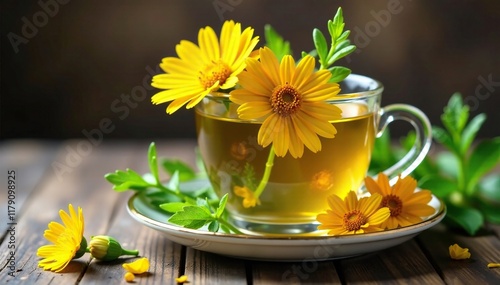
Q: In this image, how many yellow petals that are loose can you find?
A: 5